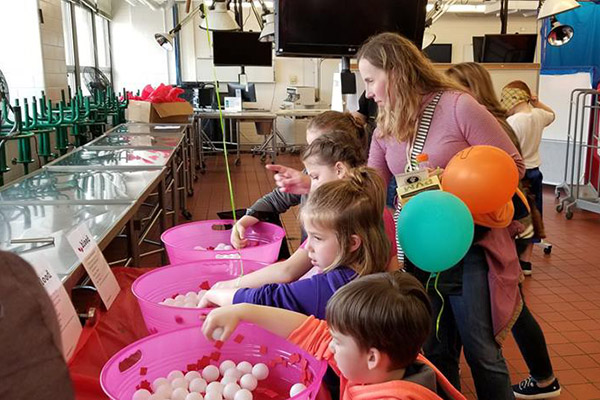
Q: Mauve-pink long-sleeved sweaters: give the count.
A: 1